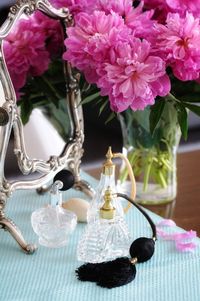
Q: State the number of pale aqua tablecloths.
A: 1